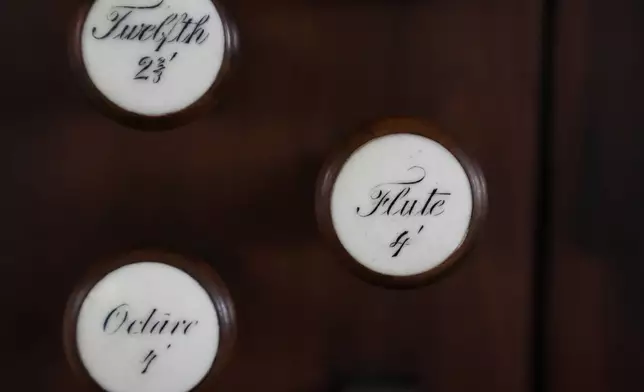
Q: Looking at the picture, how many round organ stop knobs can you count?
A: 3